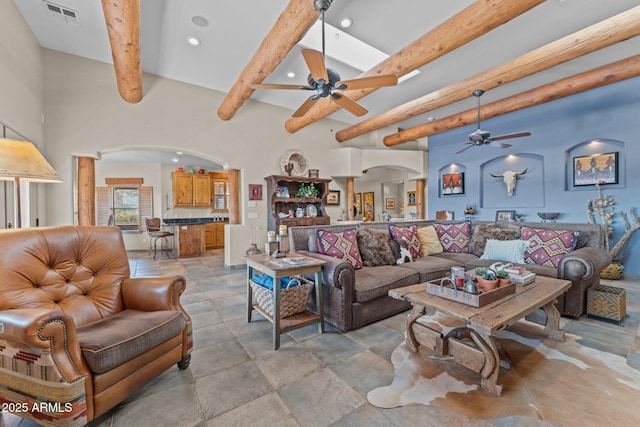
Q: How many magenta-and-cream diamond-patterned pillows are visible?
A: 4